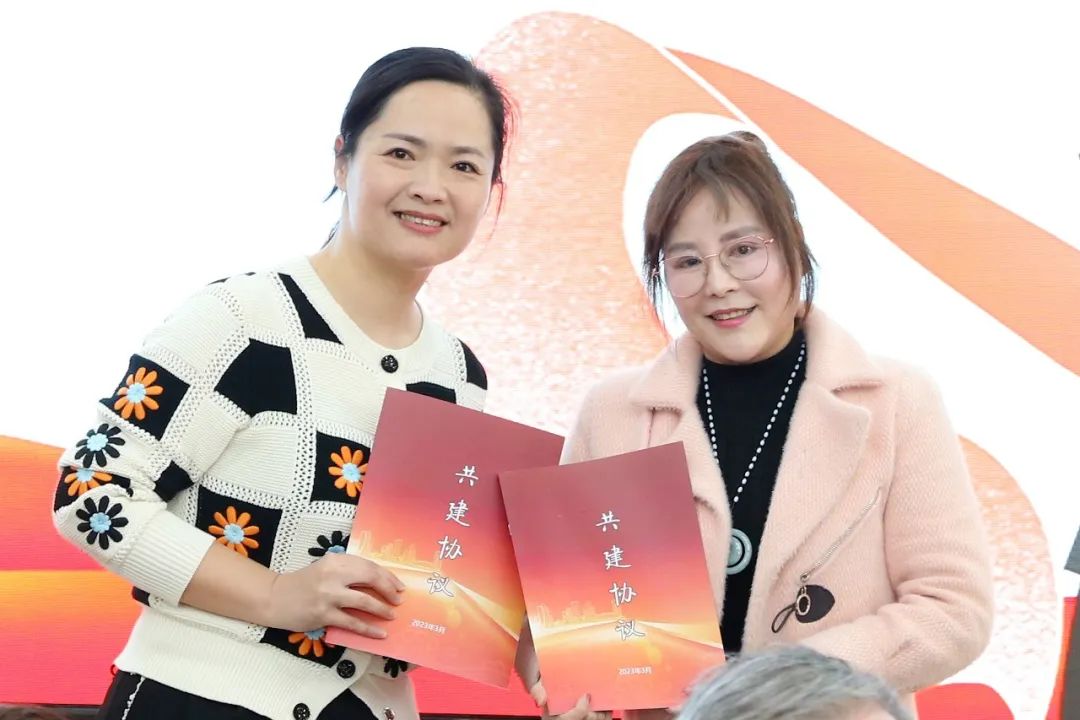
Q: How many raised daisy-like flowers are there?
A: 9